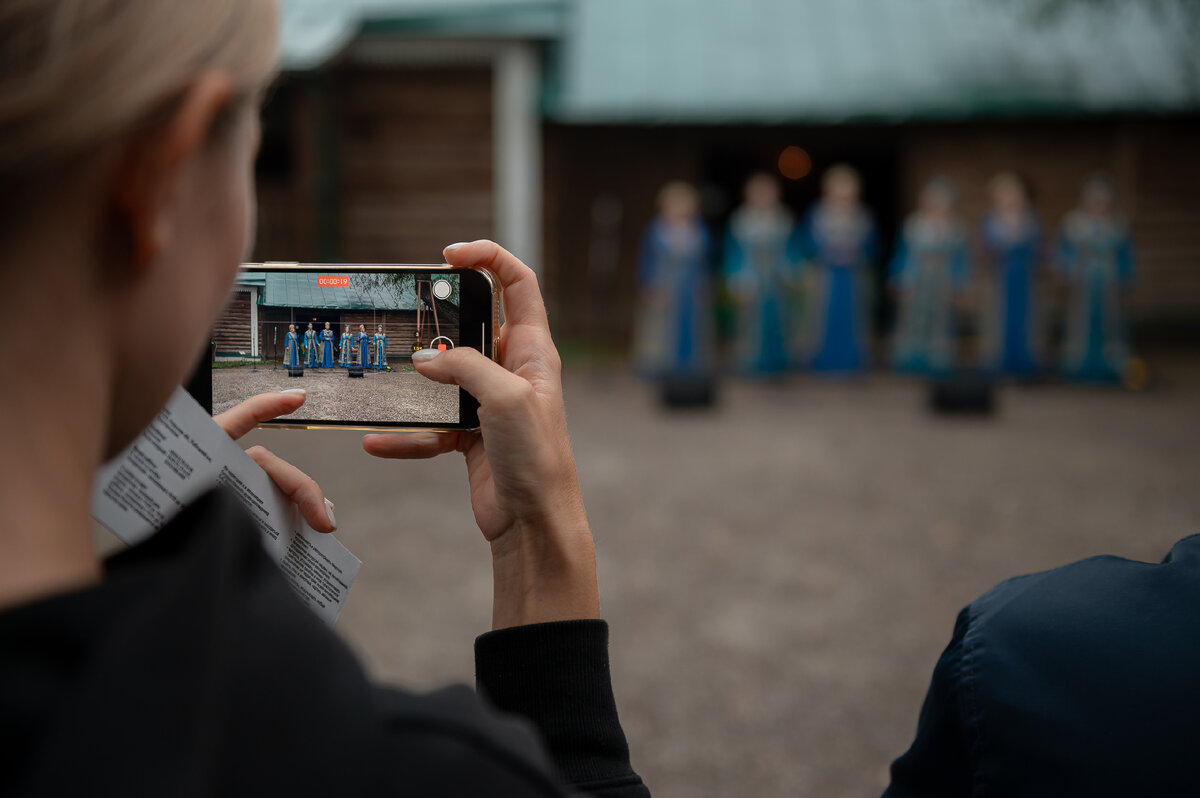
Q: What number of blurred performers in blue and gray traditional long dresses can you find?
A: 6